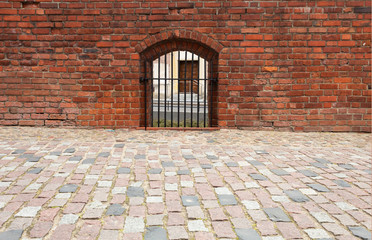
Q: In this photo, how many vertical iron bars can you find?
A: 11